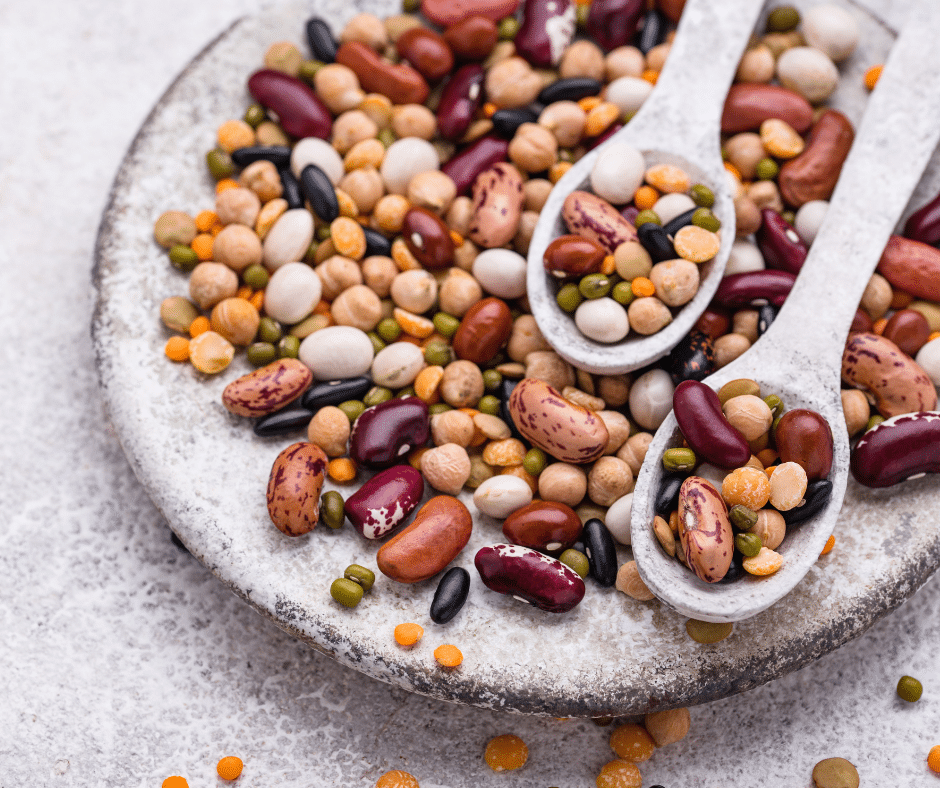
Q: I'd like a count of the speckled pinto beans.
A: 7